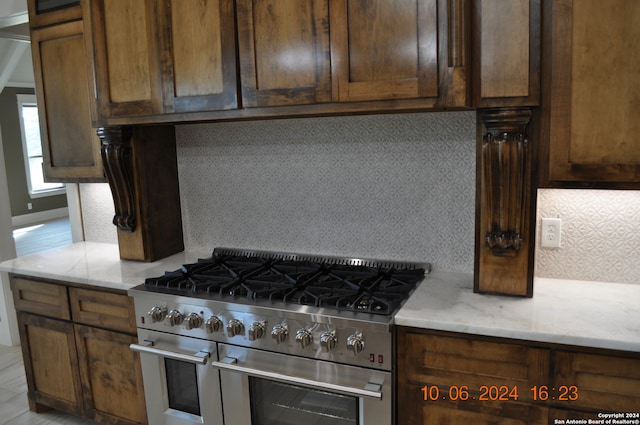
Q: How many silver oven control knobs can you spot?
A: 10